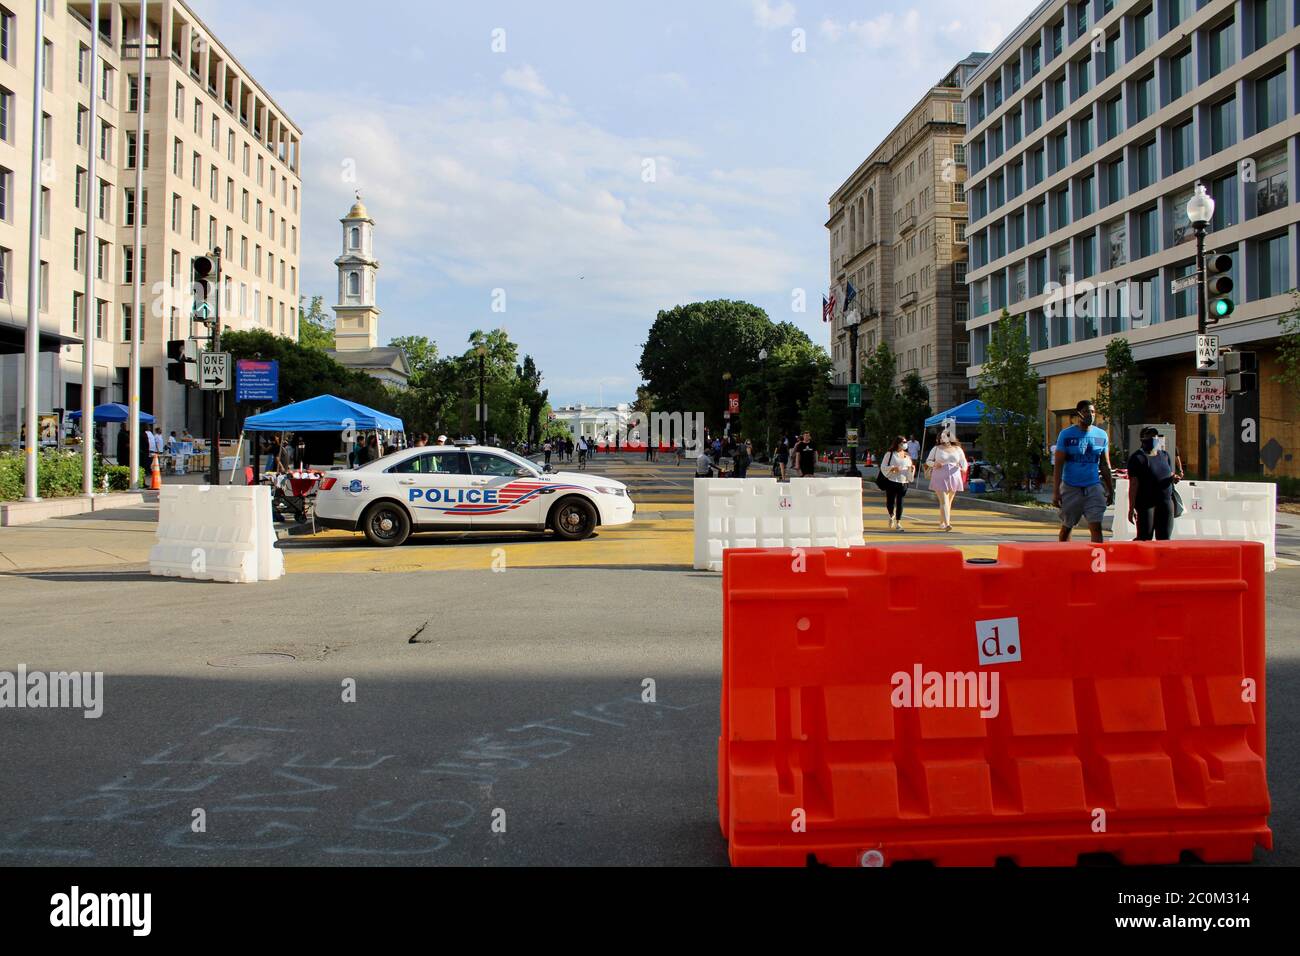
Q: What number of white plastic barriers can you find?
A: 3